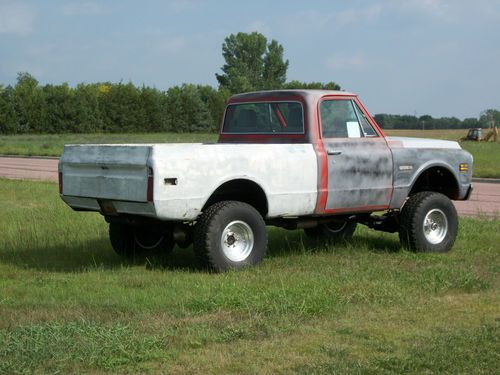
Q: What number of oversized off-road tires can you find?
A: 4